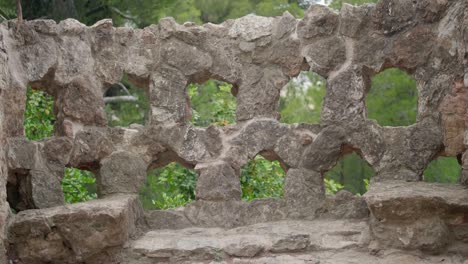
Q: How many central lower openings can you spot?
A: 3